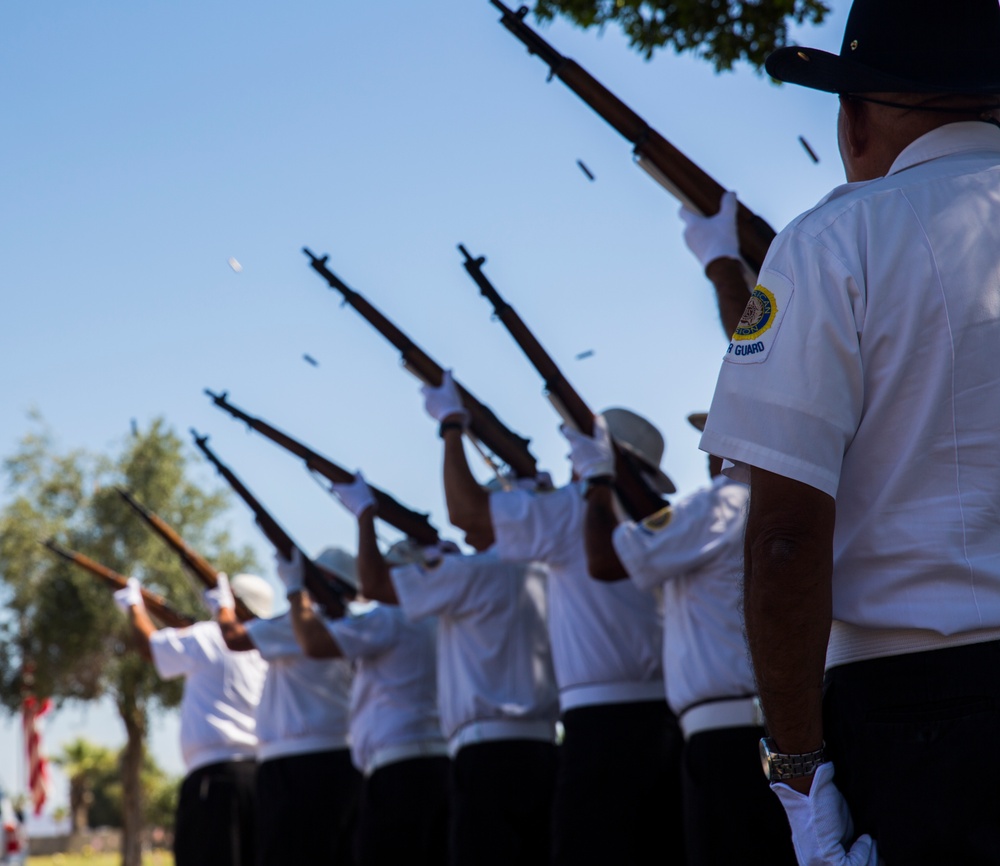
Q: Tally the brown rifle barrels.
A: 7